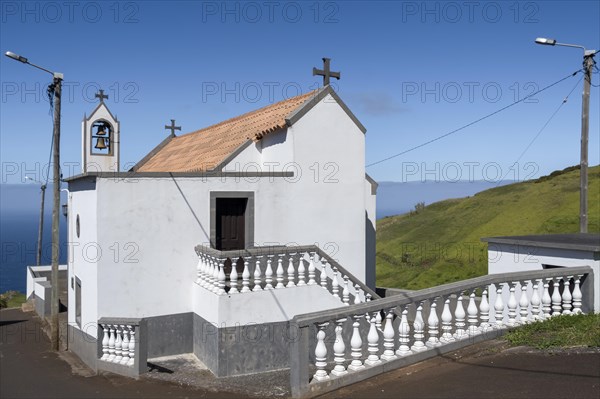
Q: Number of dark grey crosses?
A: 3